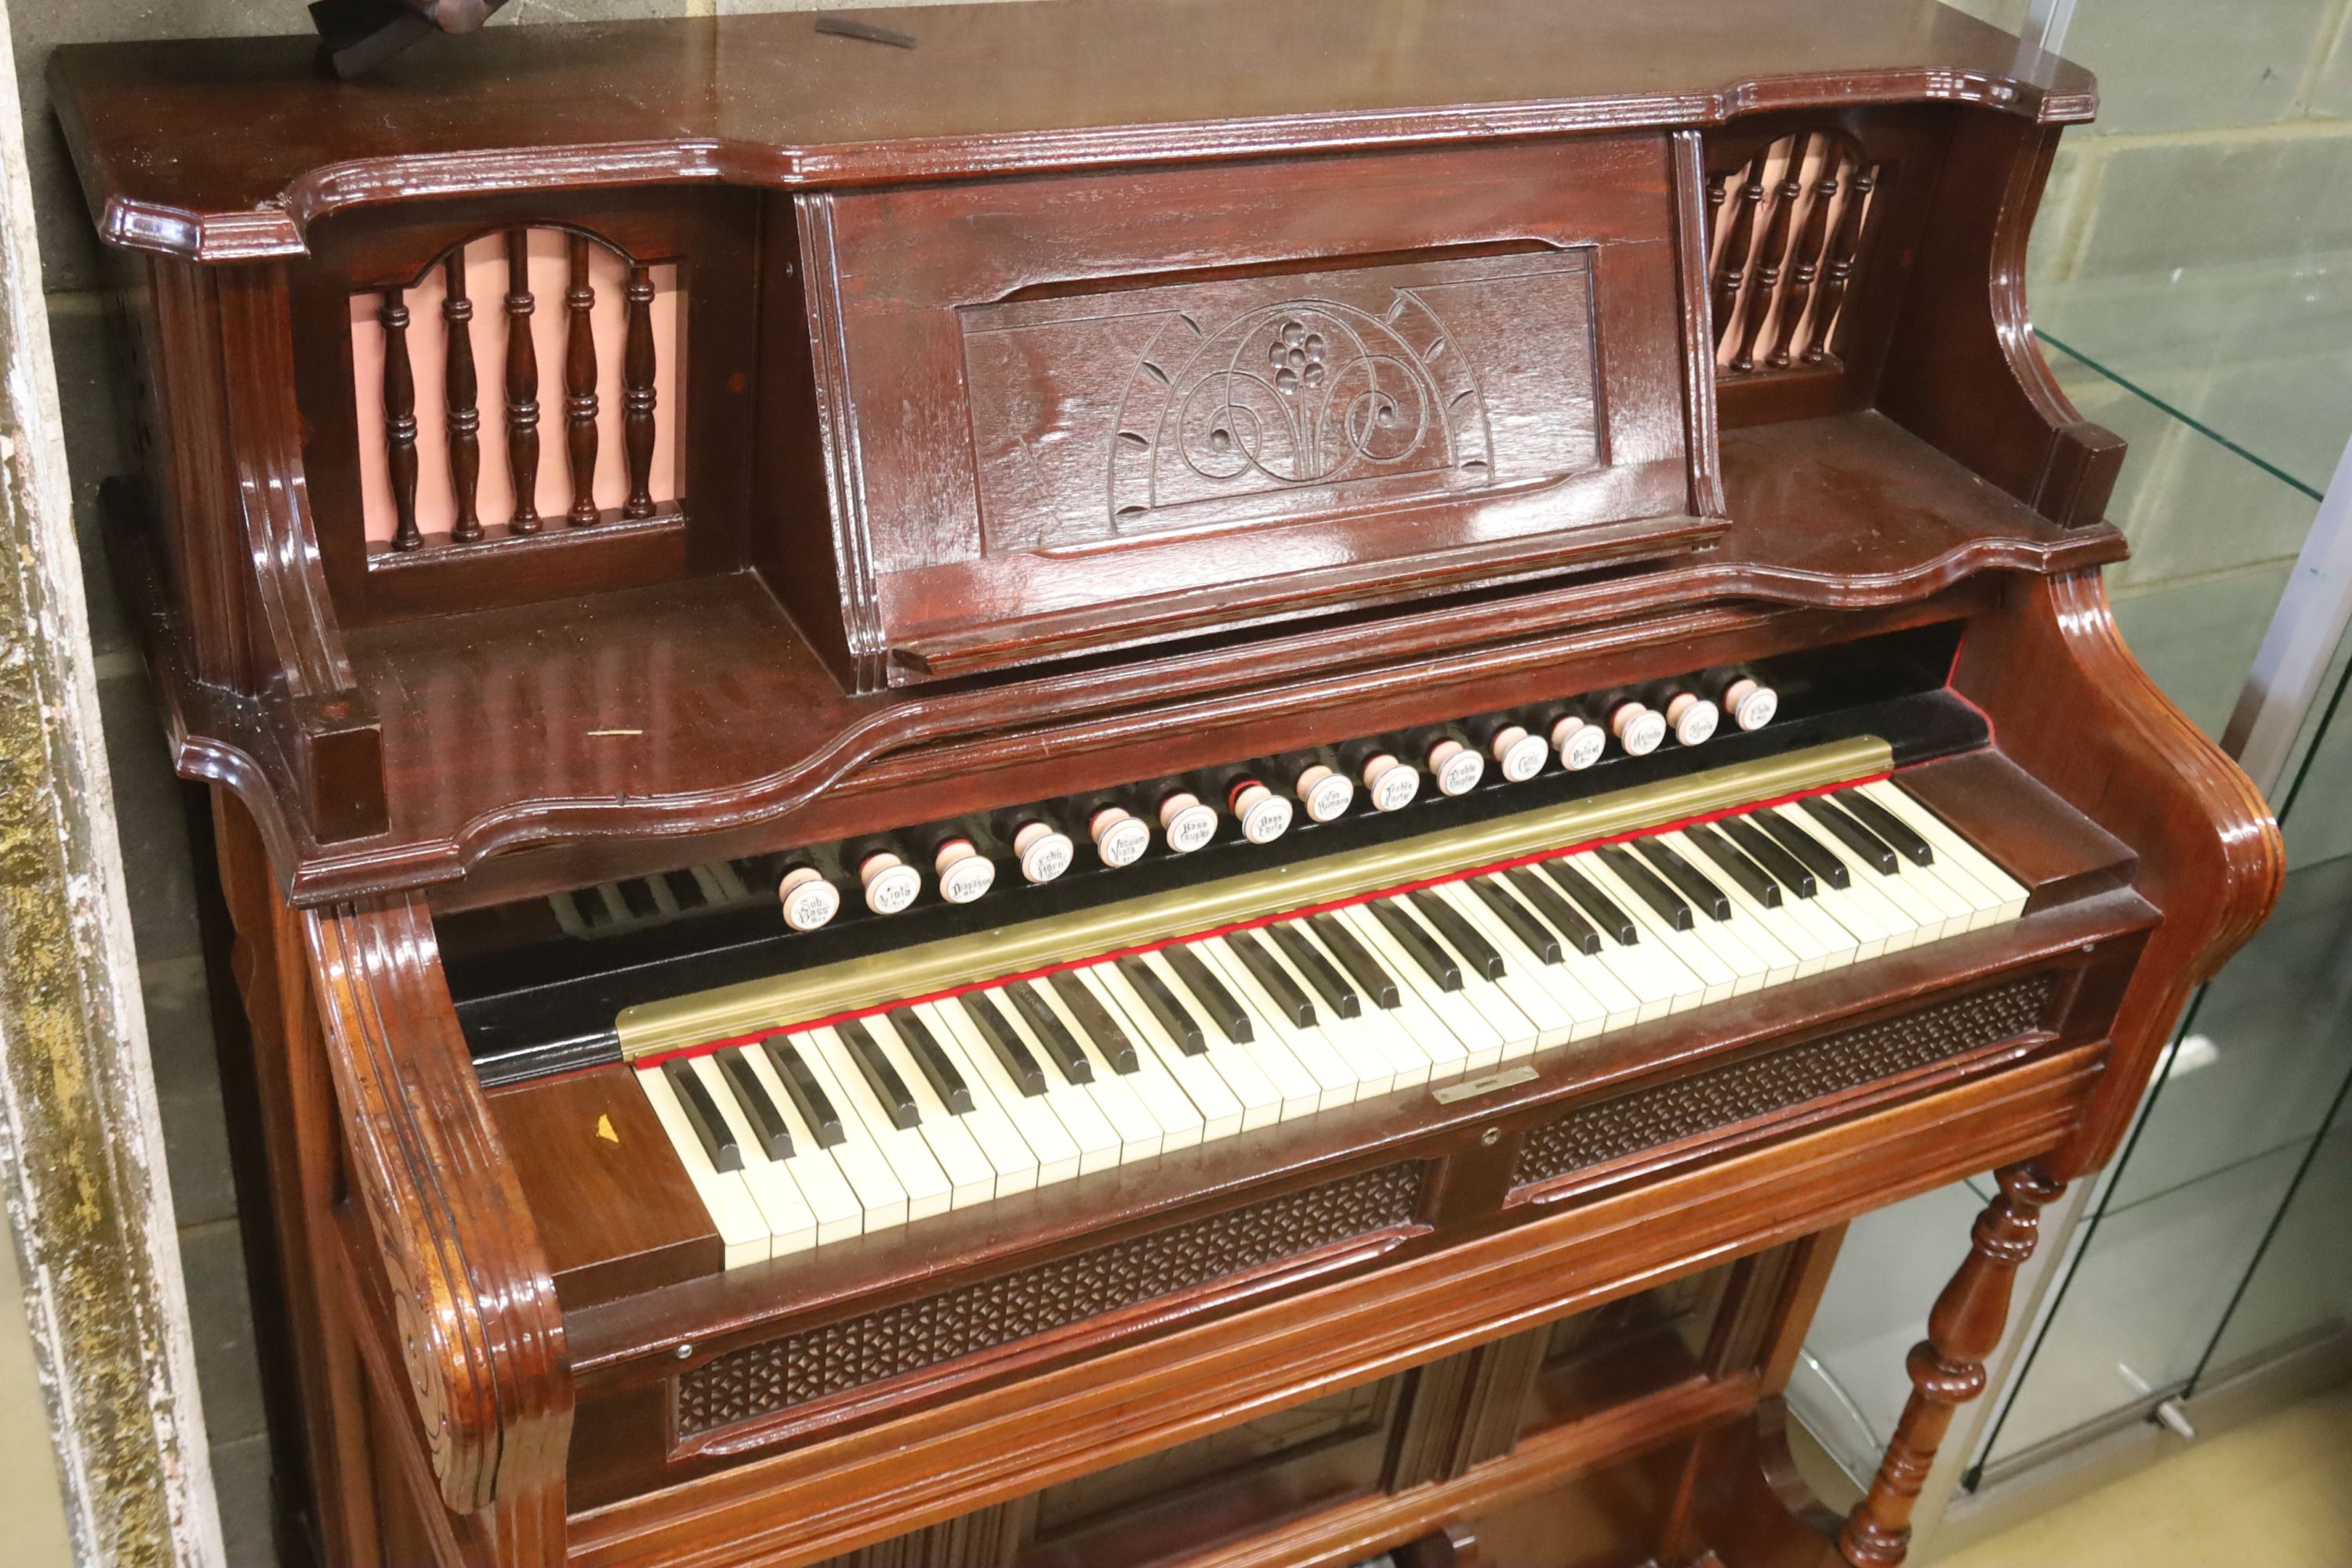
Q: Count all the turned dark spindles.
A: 10